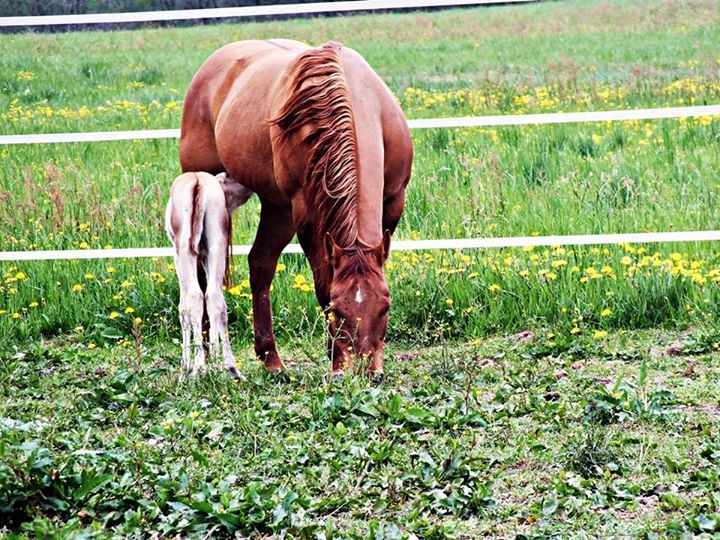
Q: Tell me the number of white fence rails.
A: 3